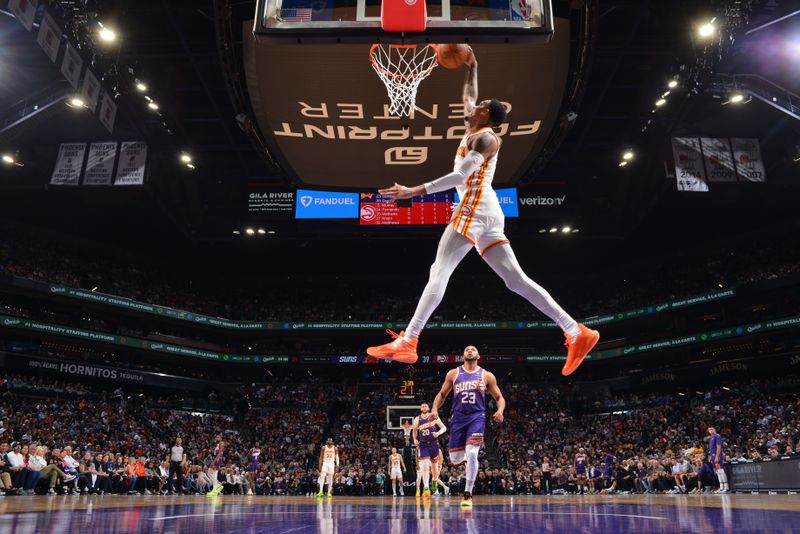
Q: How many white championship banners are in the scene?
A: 6